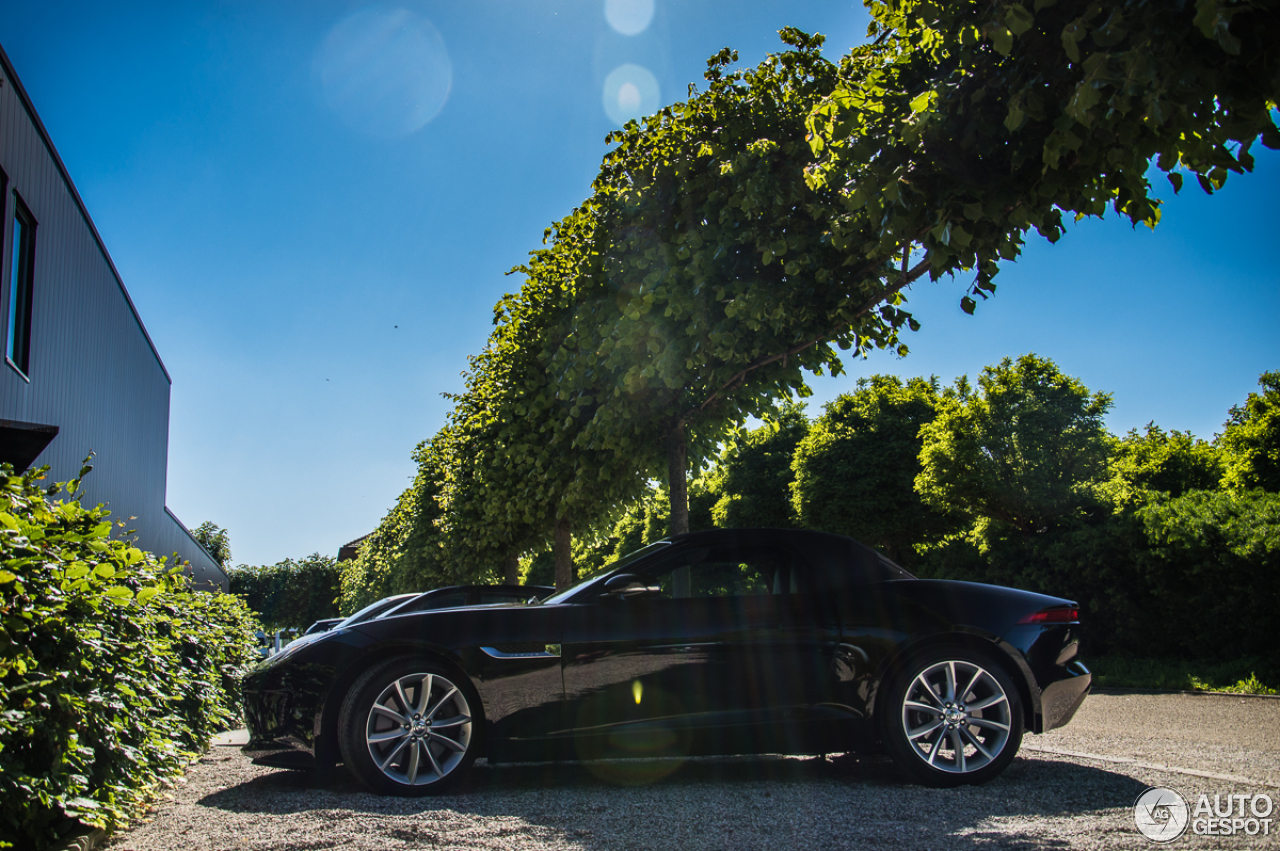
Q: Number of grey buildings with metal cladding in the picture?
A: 1